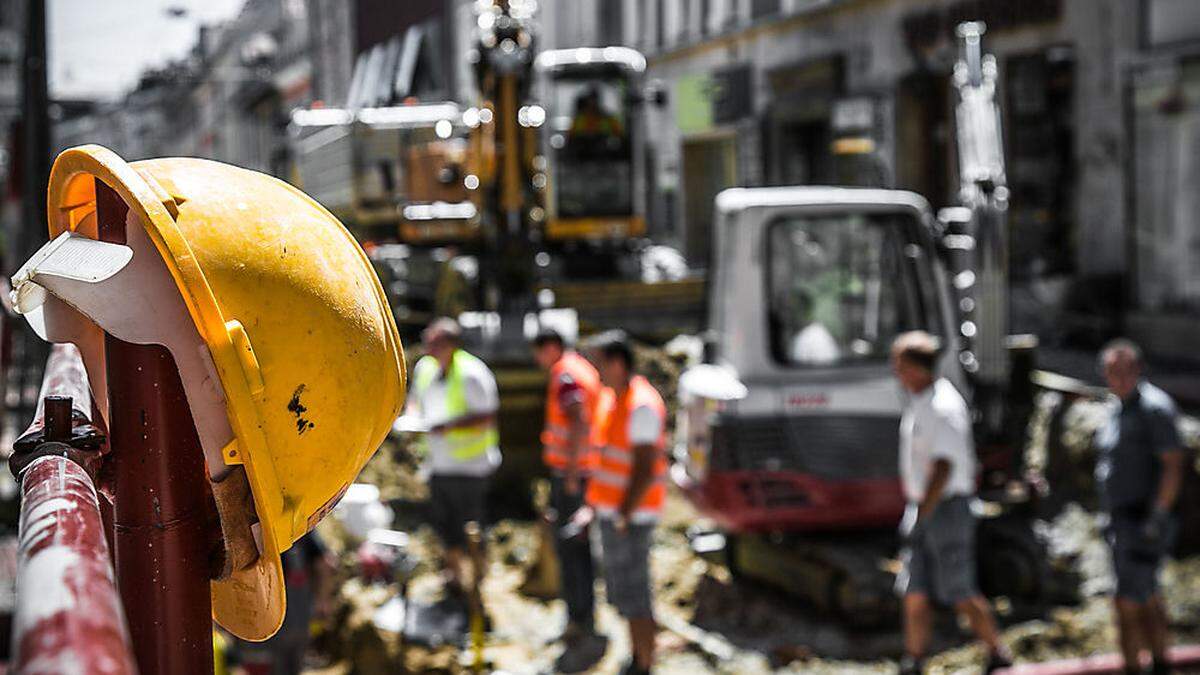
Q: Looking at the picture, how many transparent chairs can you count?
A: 0